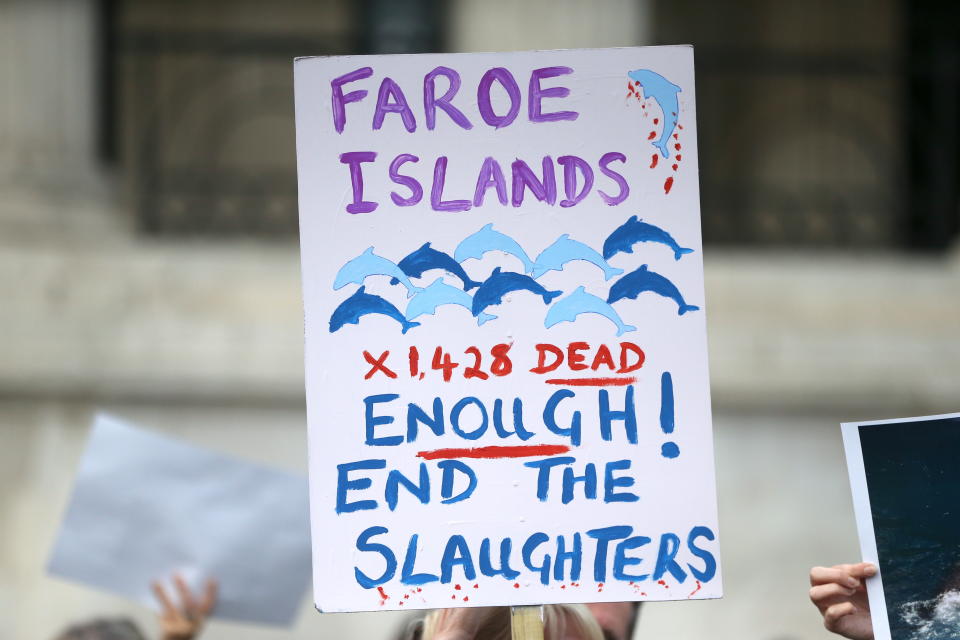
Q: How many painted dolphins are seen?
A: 11